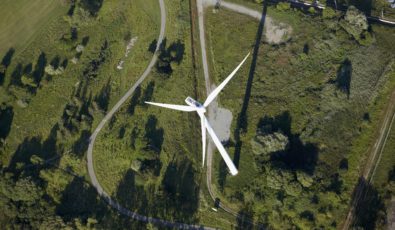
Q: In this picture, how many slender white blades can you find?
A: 3